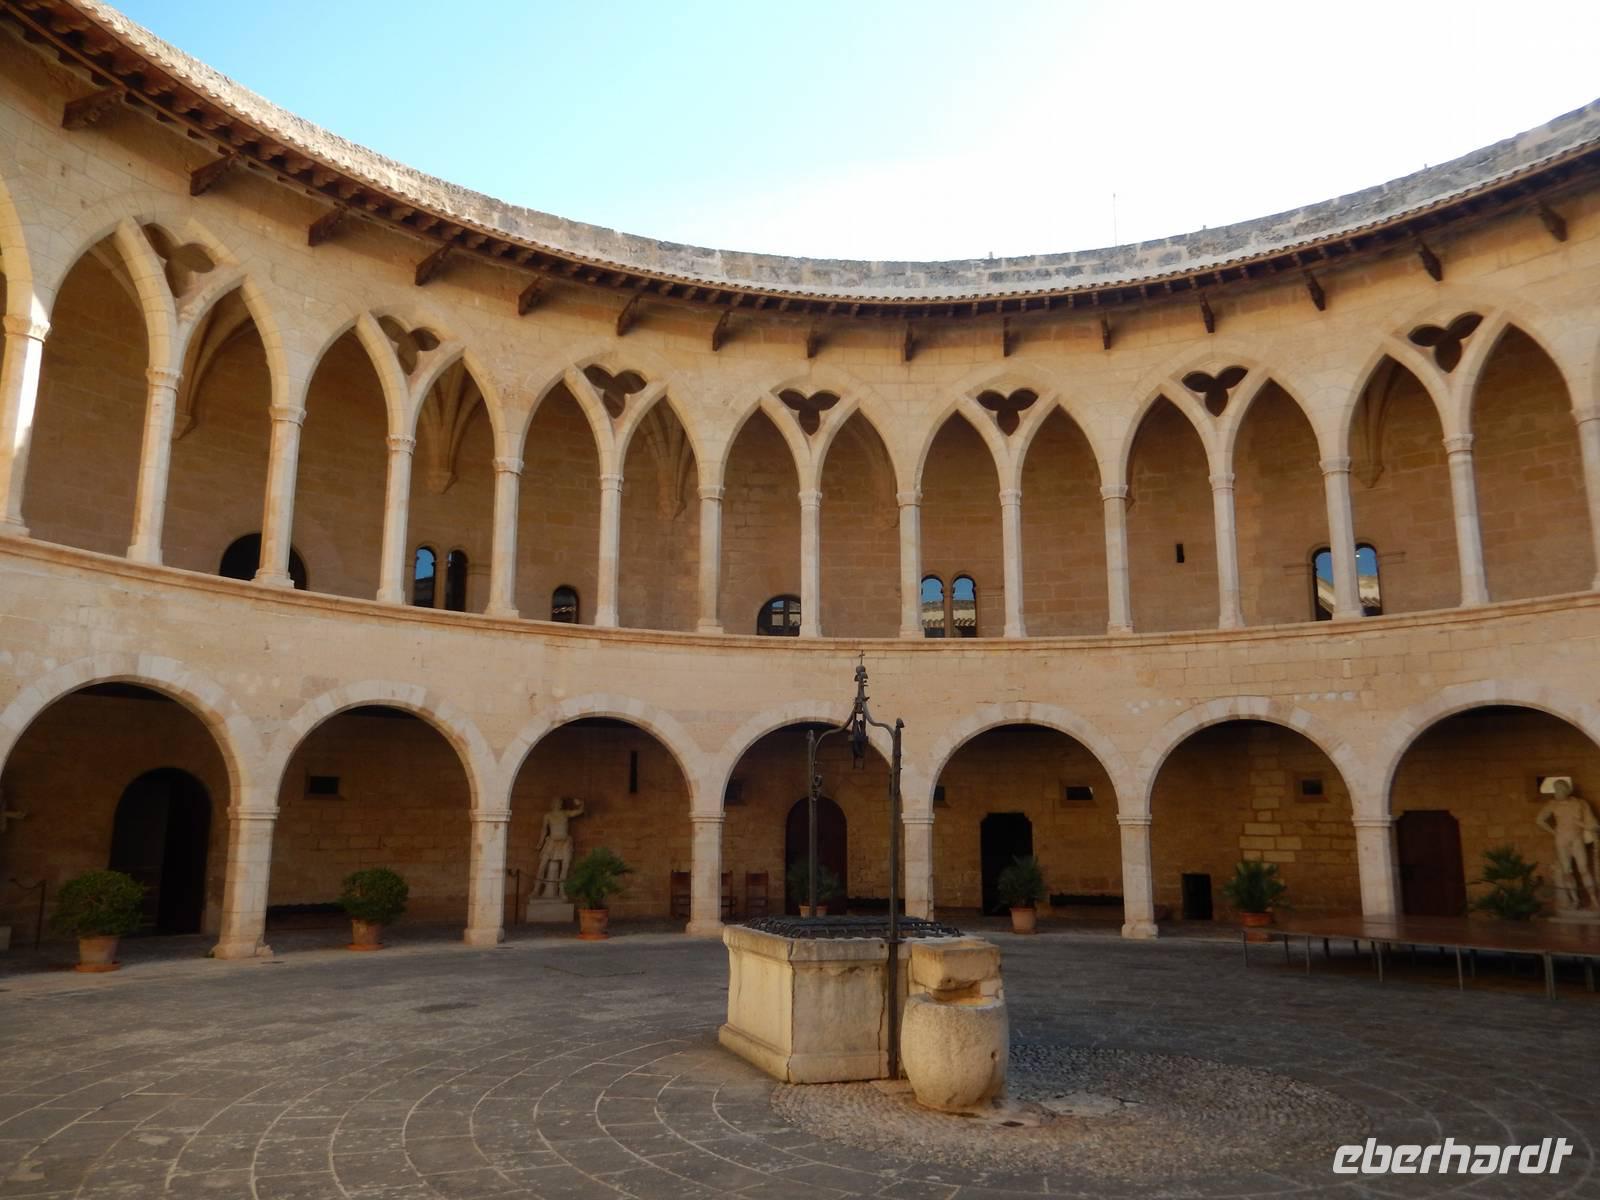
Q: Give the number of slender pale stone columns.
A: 15